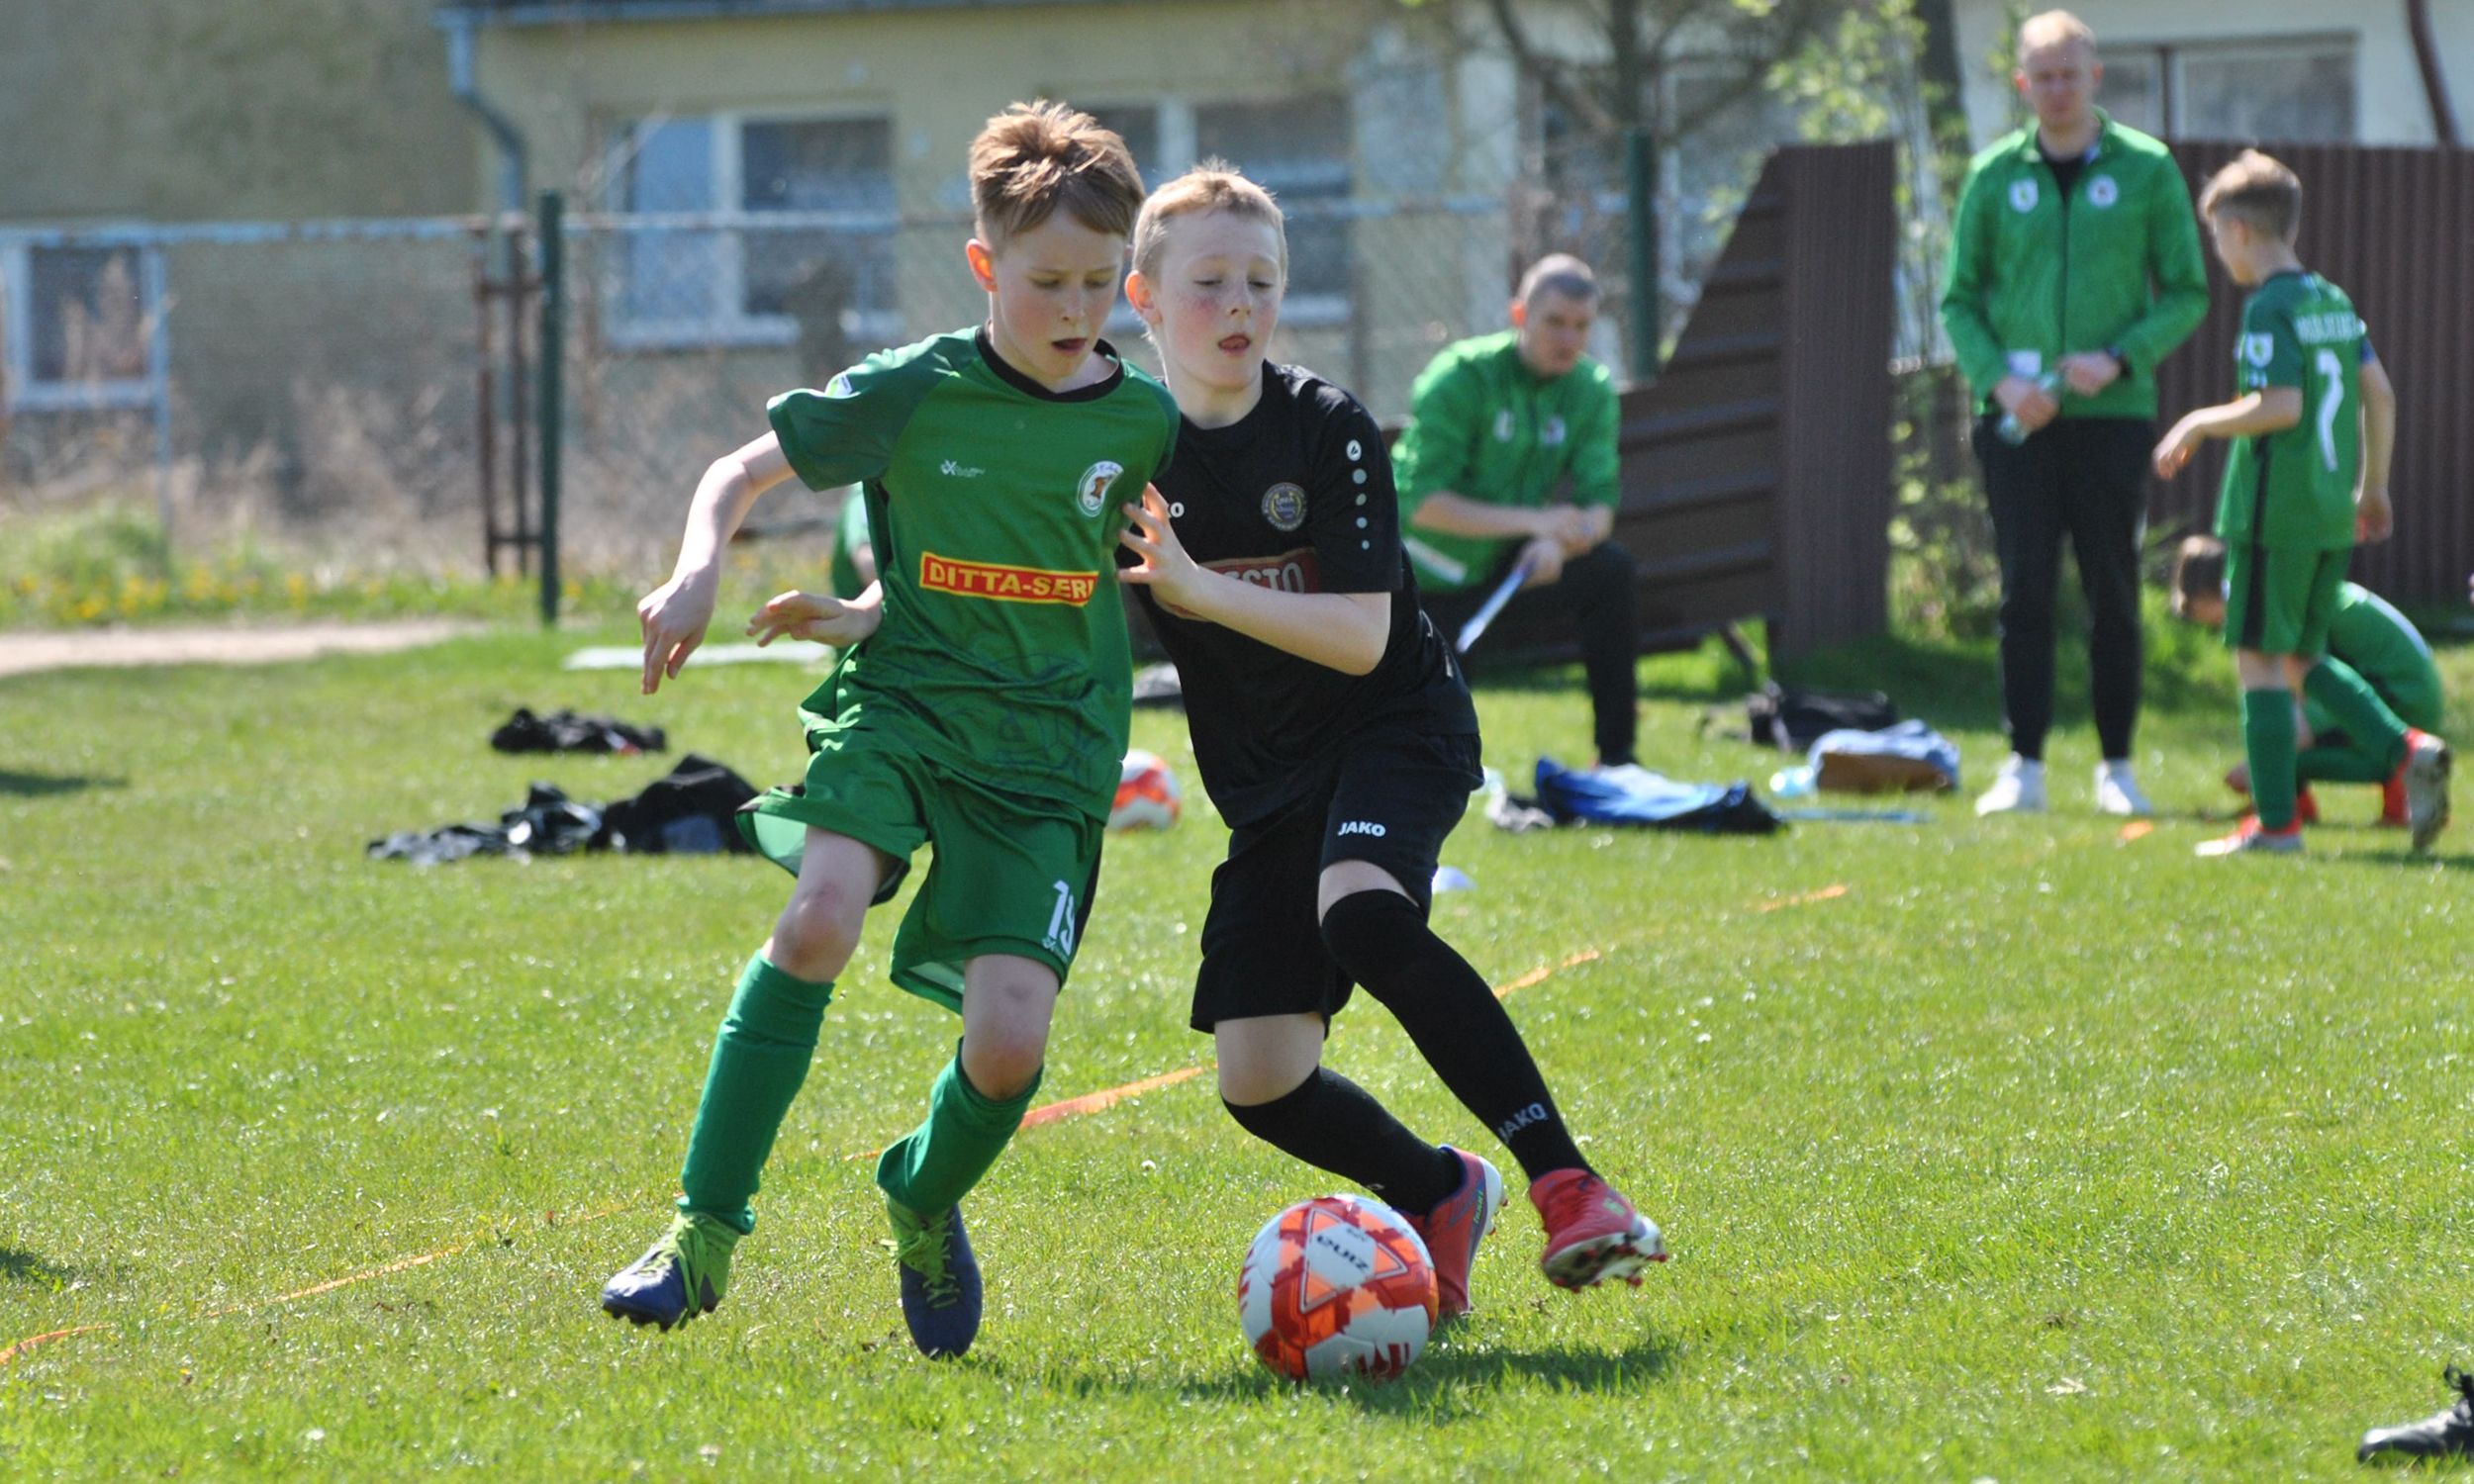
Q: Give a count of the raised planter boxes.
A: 0